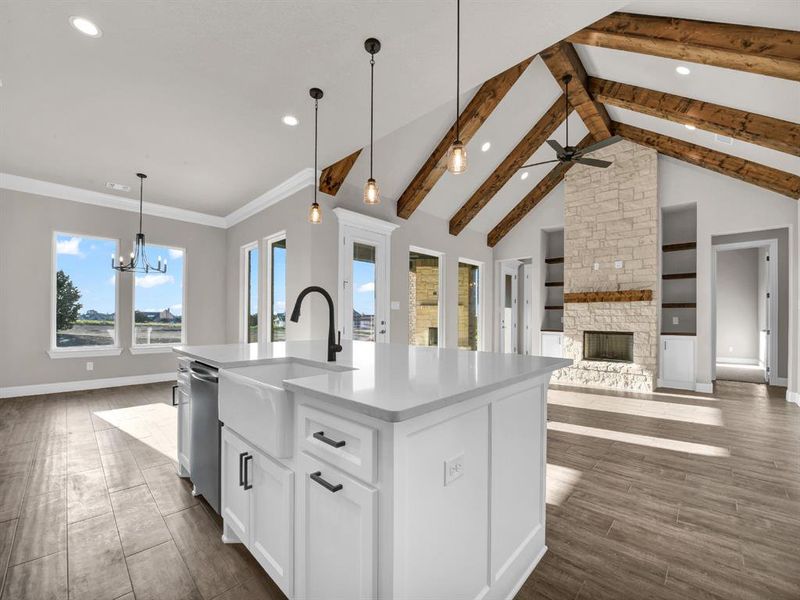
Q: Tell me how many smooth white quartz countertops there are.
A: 1